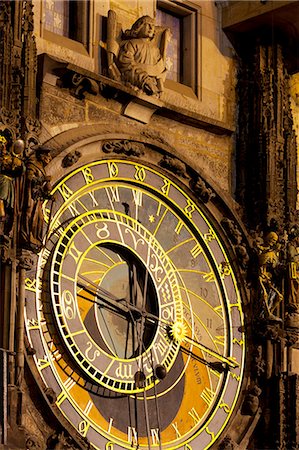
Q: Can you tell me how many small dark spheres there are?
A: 2